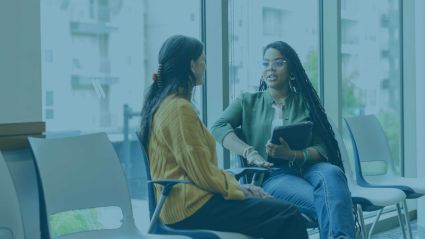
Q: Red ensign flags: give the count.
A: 0